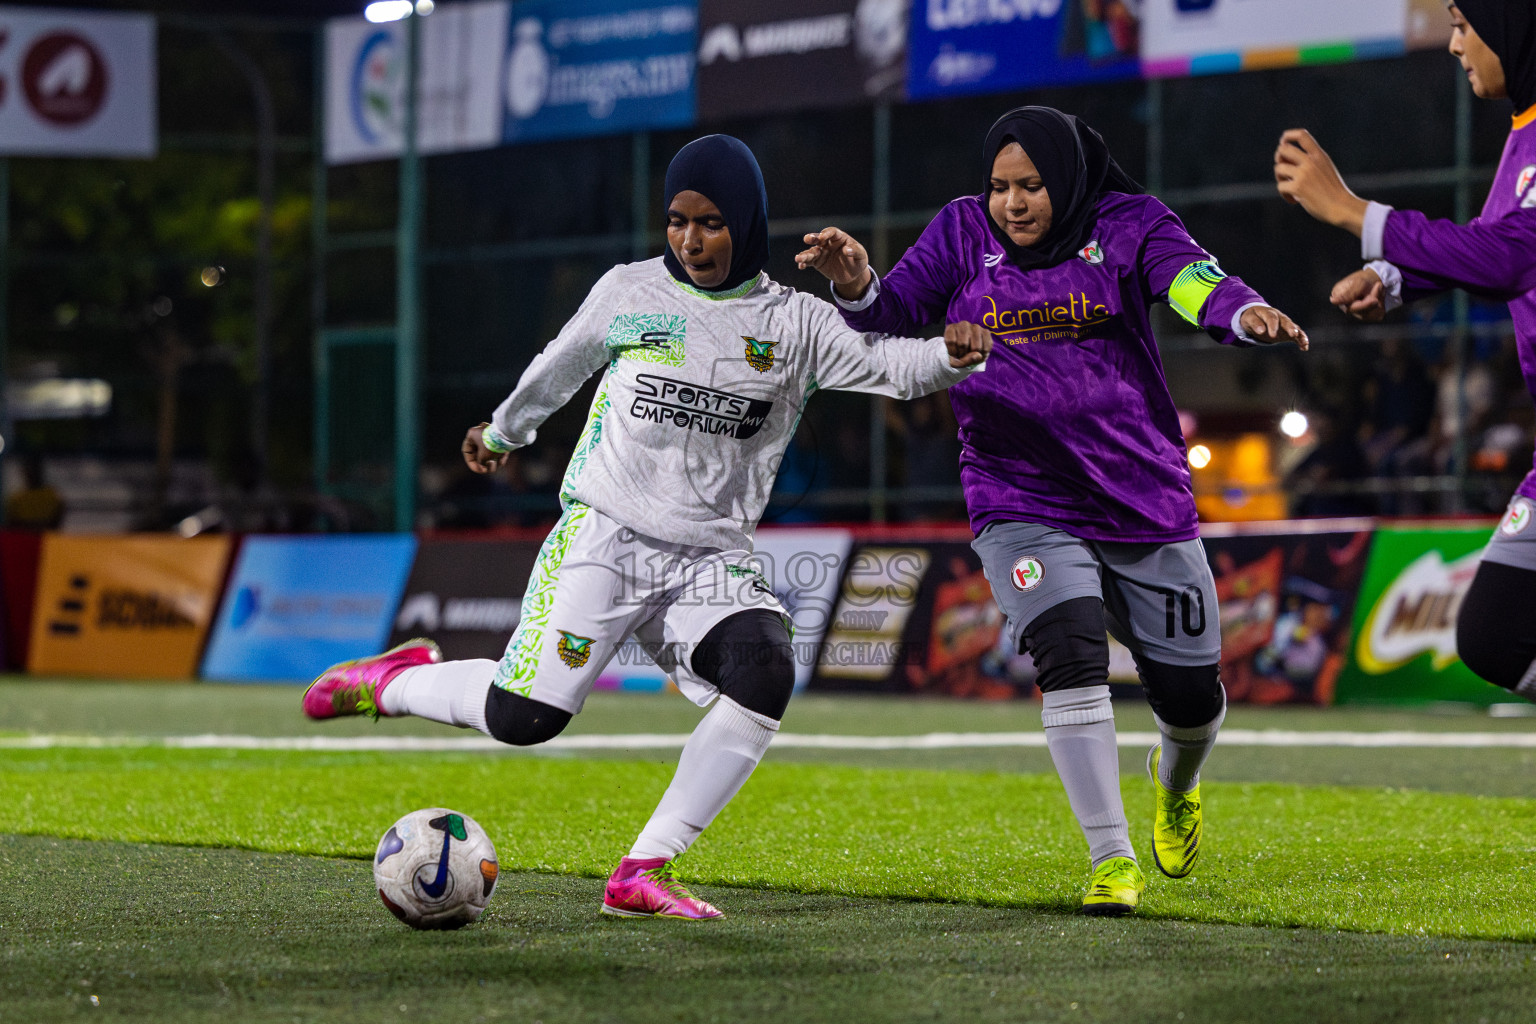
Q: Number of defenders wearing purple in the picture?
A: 2